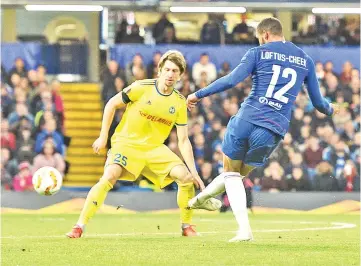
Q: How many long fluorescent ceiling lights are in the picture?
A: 3